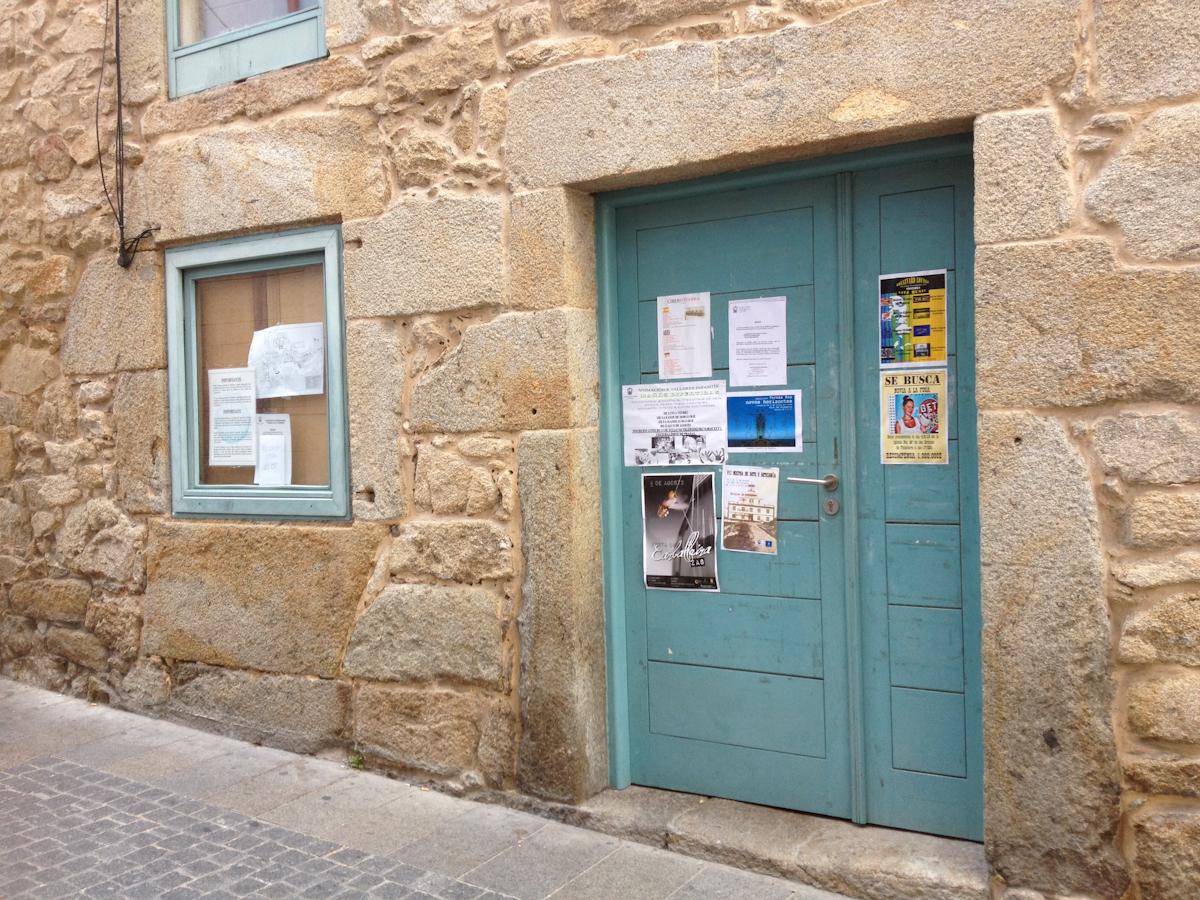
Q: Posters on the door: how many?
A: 8